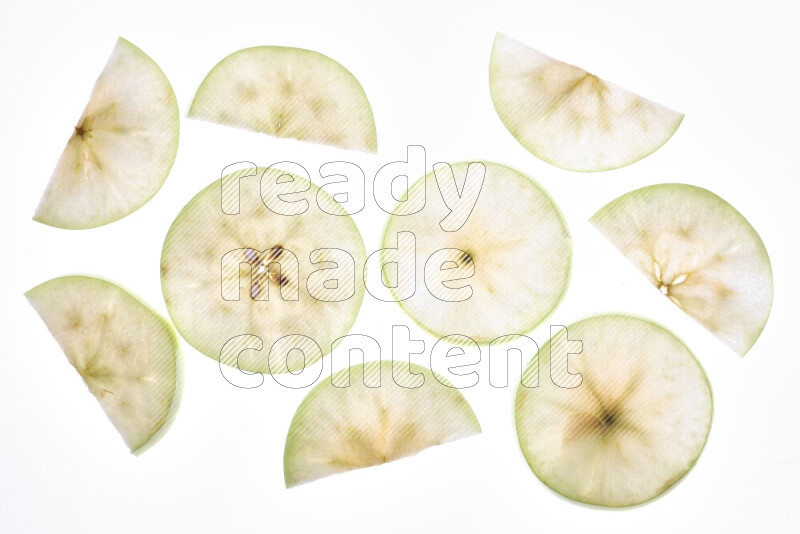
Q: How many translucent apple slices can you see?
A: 9